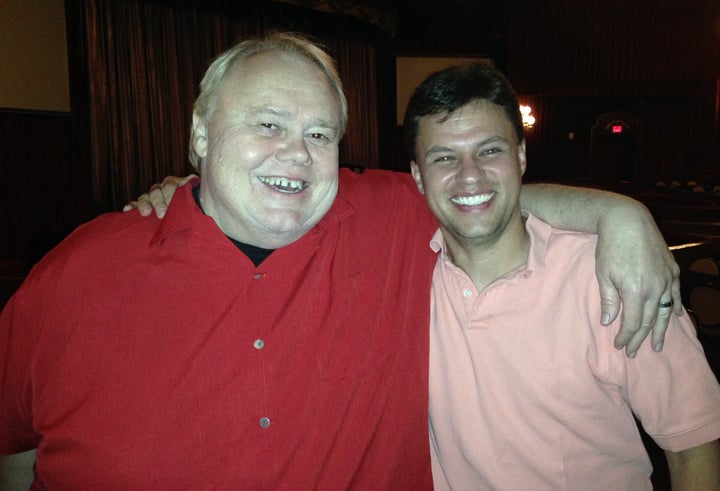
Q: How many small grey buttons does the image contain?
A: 3